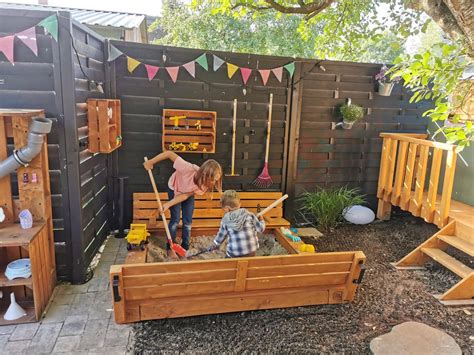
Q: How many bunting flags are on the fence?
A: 15